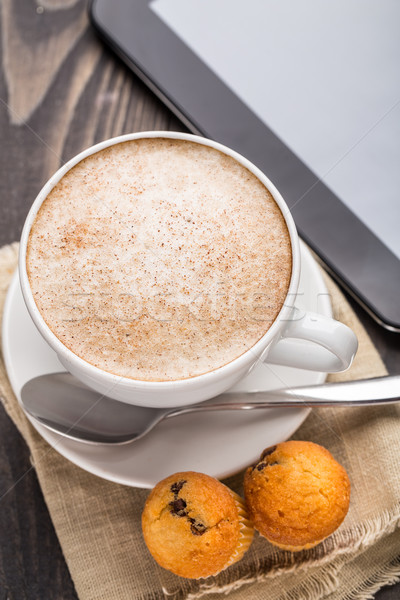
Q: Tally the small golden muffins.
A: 2